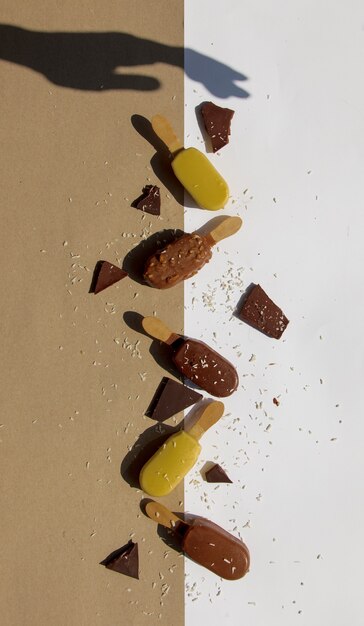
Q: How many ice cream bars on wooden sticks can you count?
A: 5